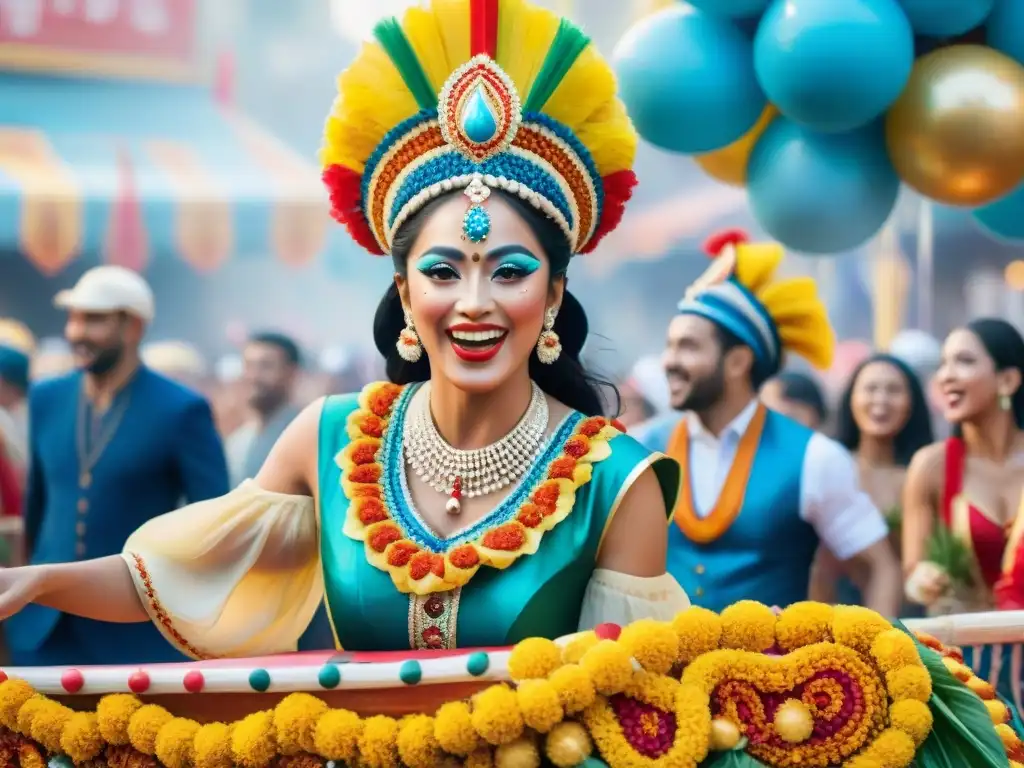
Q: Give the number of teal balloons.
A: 7